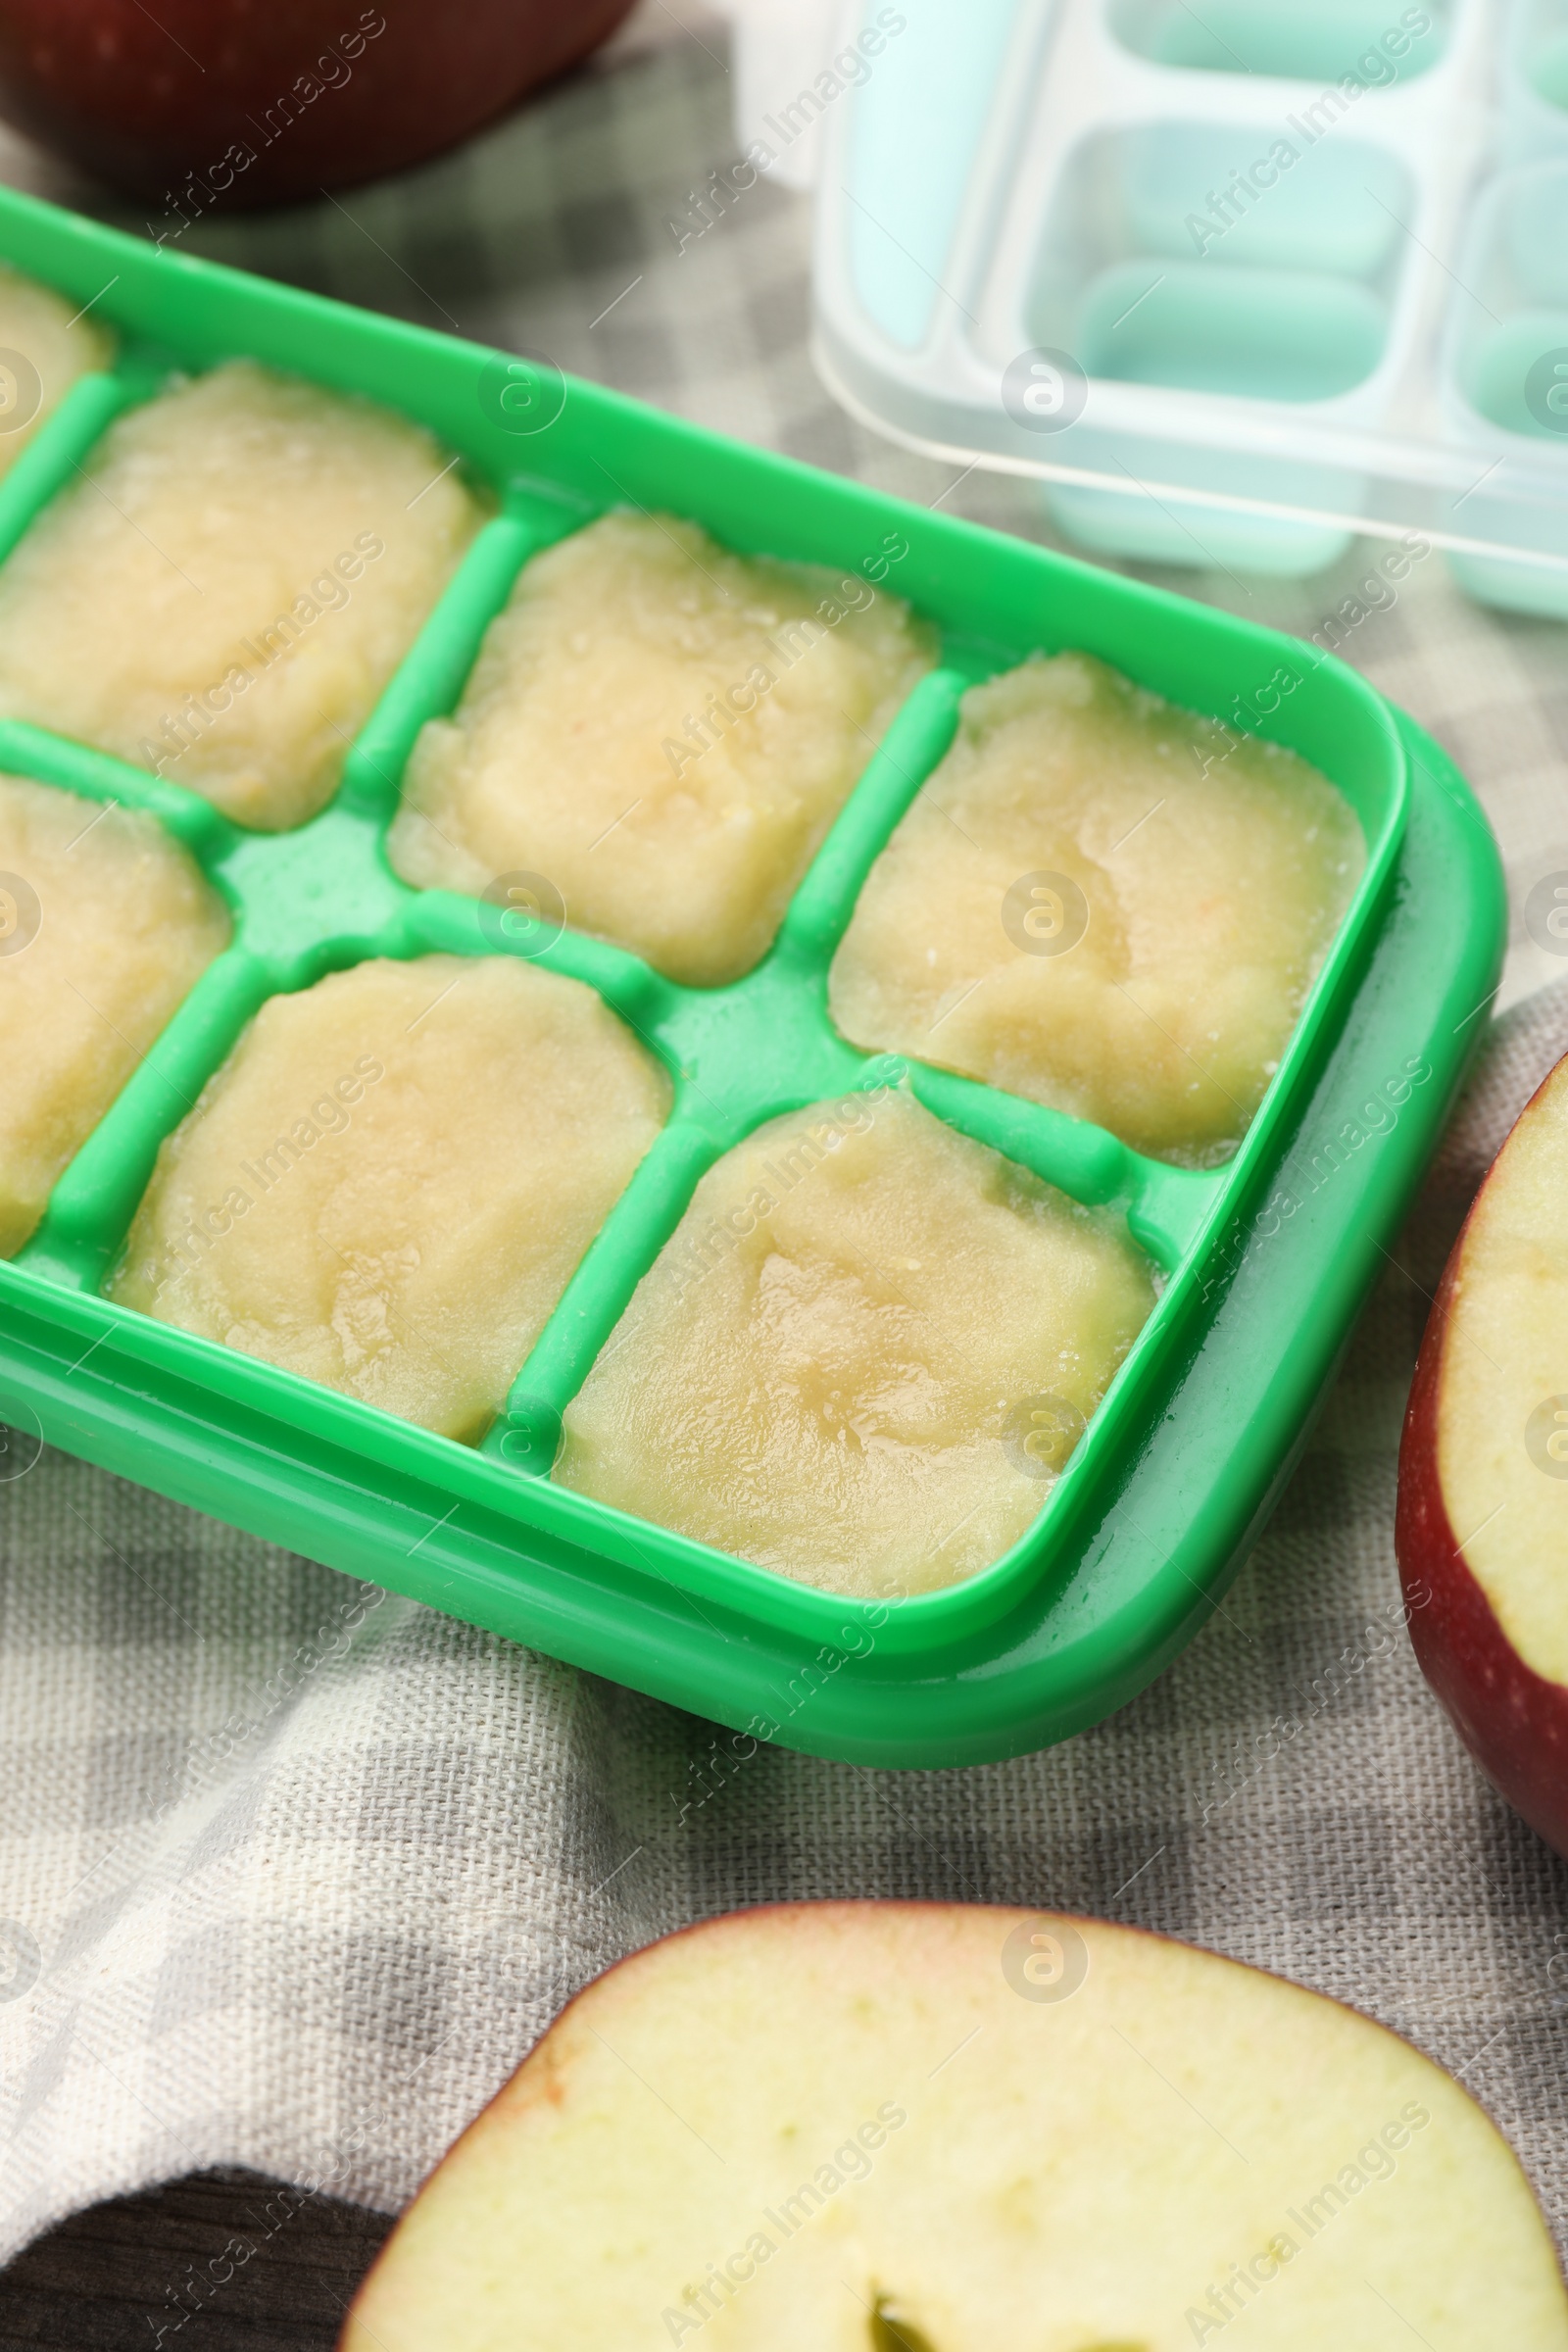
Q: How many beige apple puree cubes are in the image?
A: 7